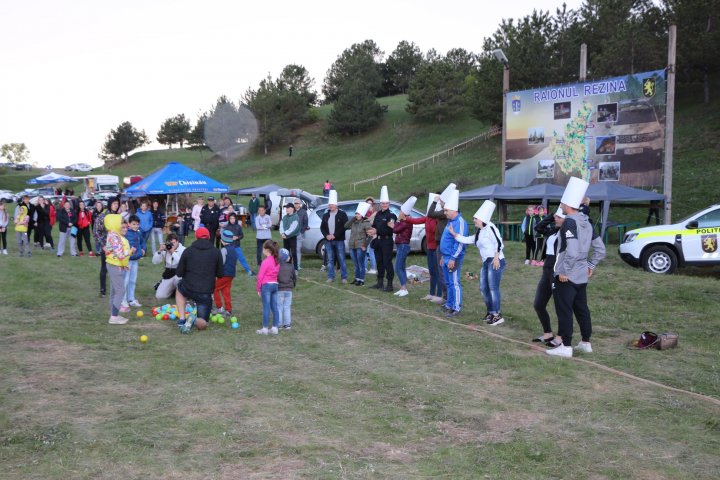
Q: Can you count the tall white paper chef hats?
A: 10